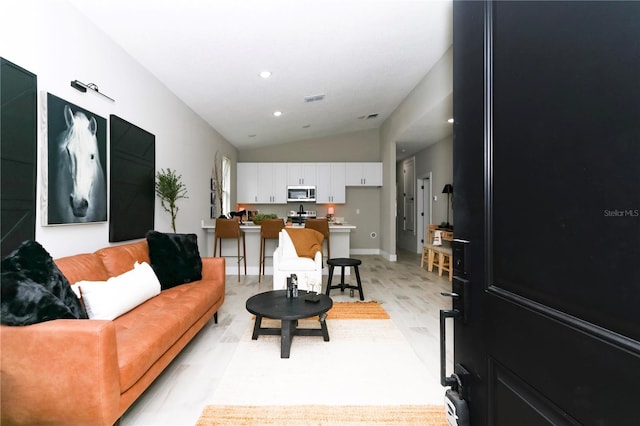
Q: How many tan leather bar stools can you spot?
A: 3